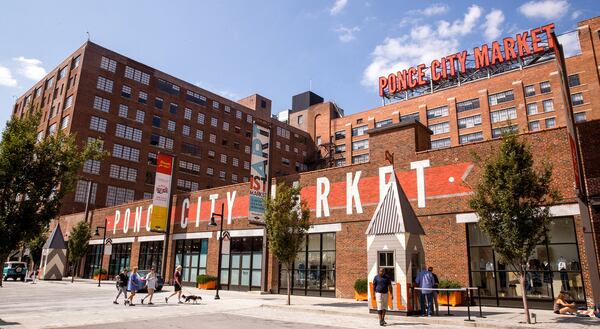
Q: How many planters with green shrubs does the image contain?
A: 4